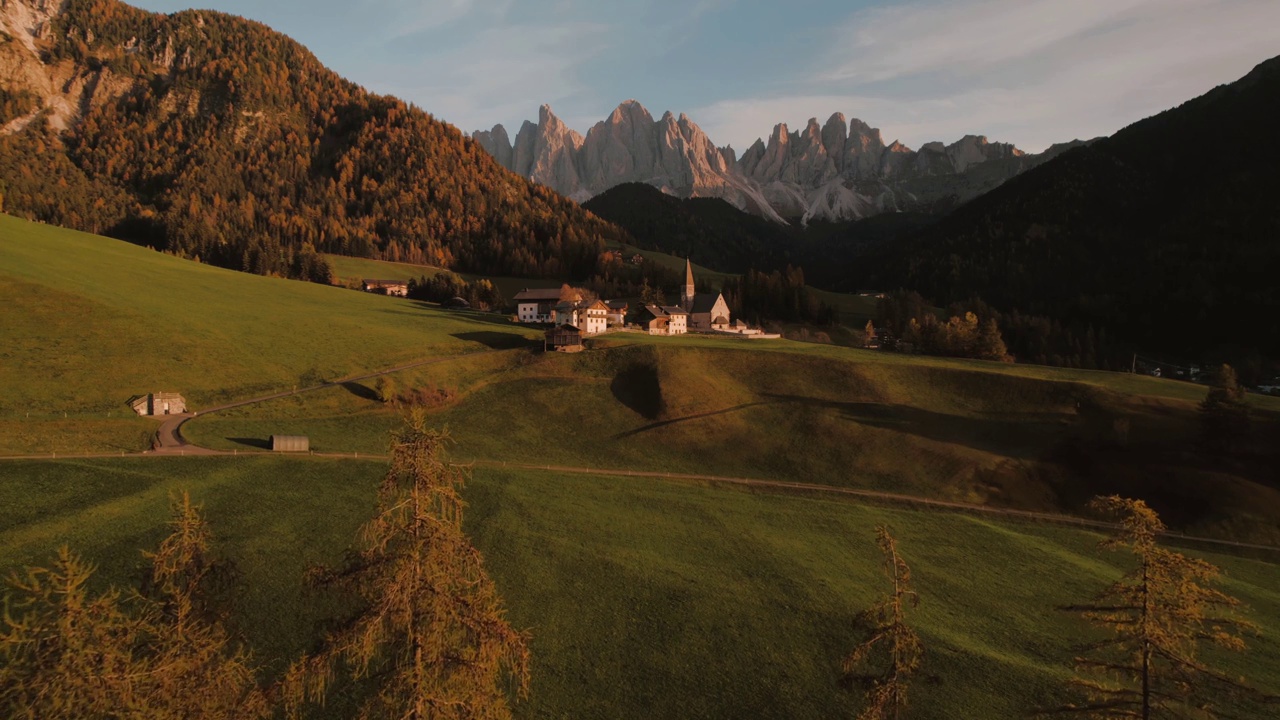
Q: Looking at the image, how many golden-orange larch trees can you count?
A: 5